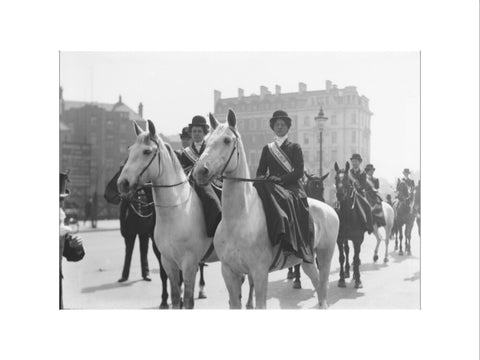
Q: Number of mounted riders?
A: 6